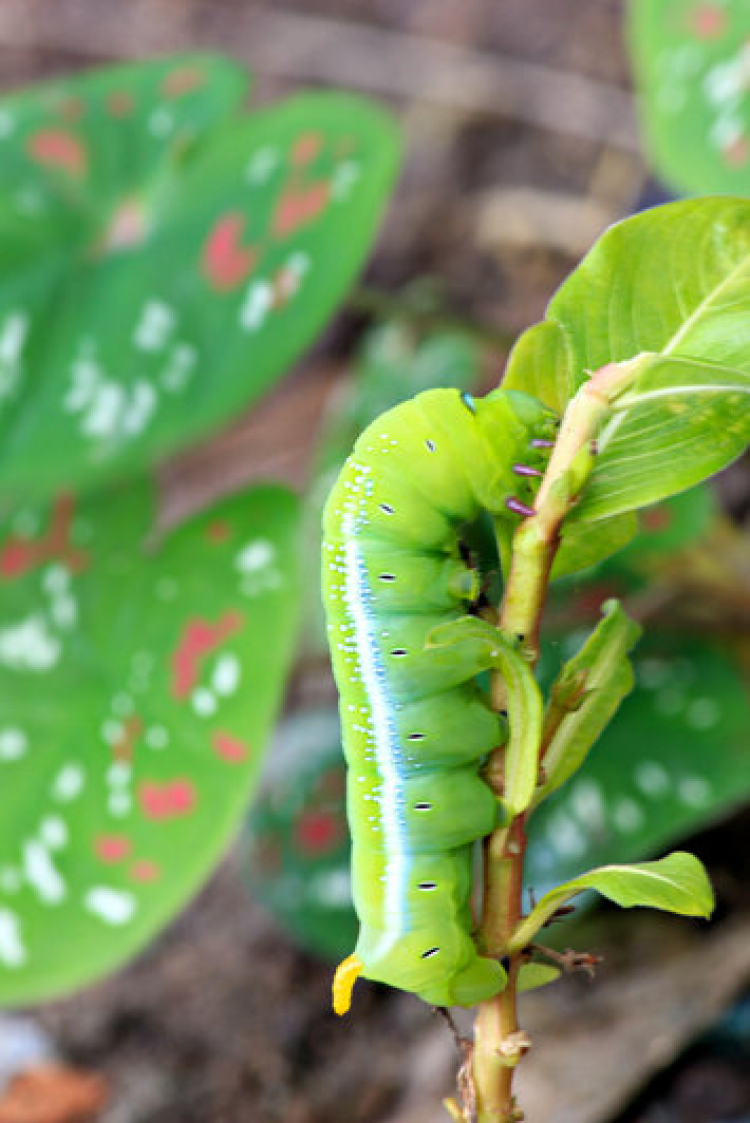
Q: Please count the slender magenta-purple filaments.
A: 3